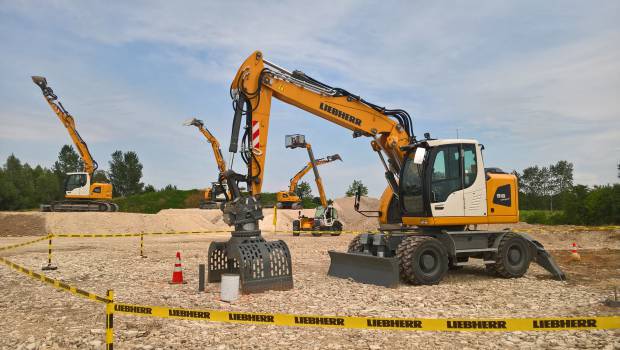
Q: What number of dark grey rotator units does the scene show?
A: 1